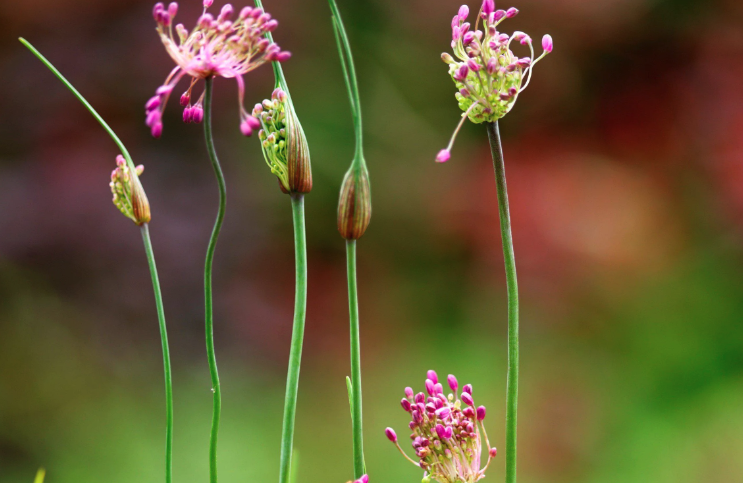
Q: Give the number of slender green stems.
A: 5